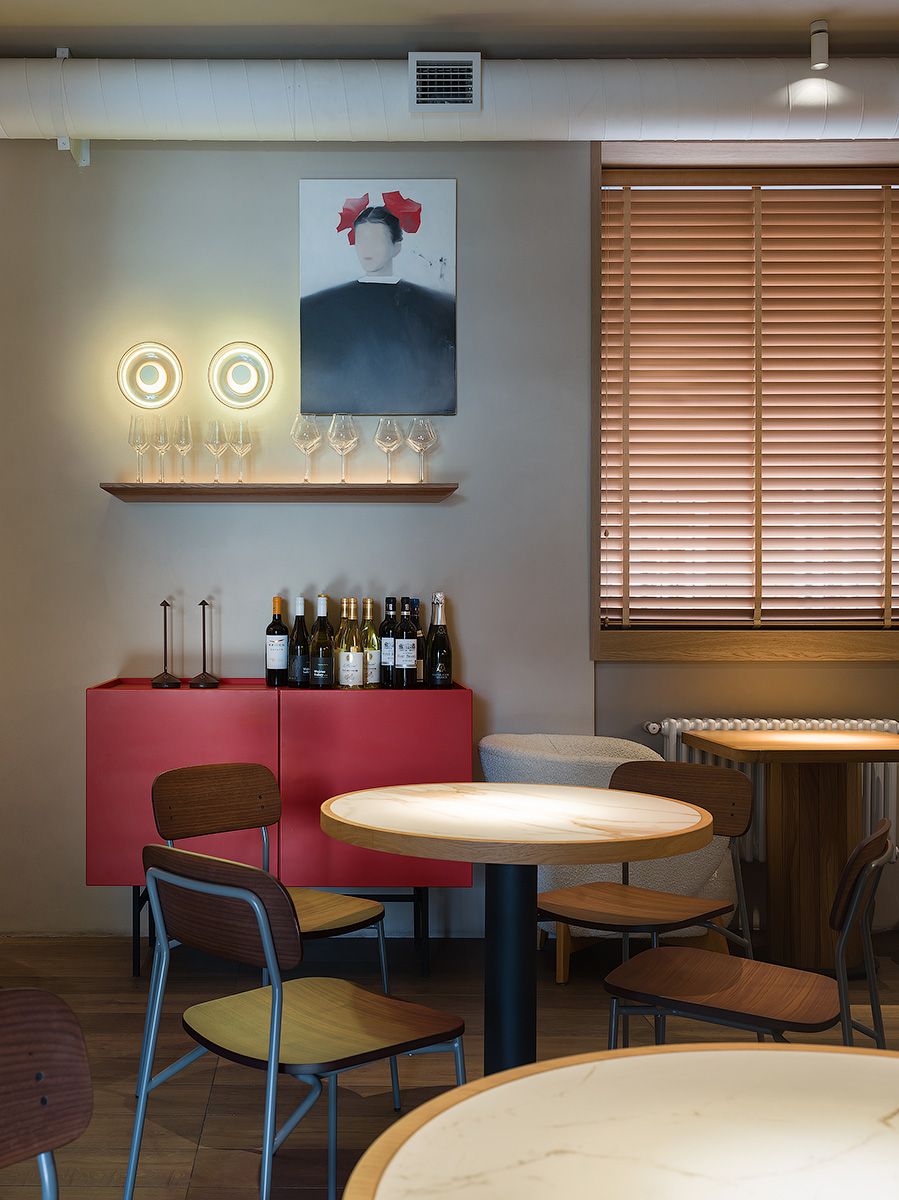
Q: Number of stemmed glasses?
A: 9